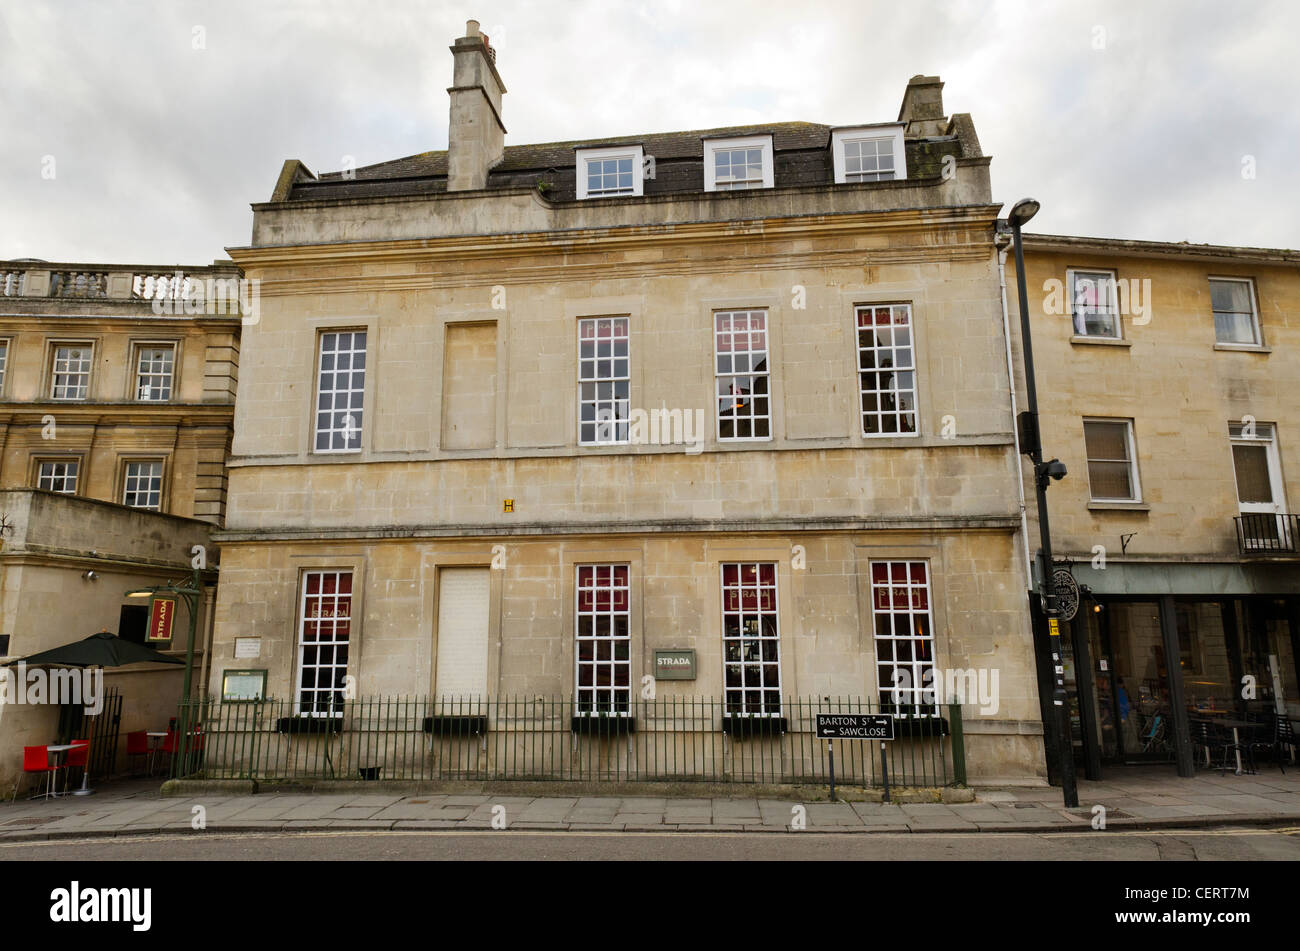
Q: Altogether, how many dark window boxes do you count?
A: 5